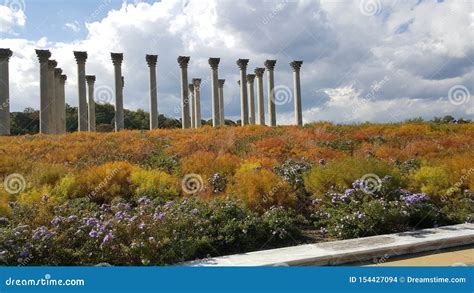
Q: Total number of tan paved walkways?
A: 1